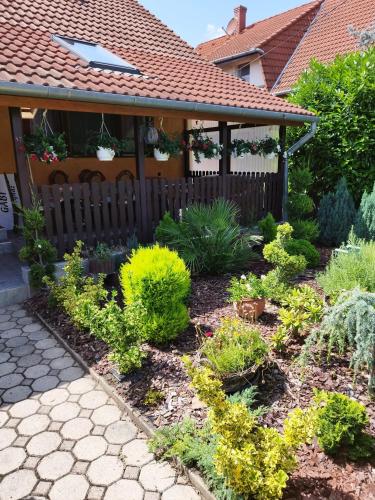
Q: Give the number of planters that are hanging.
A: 6